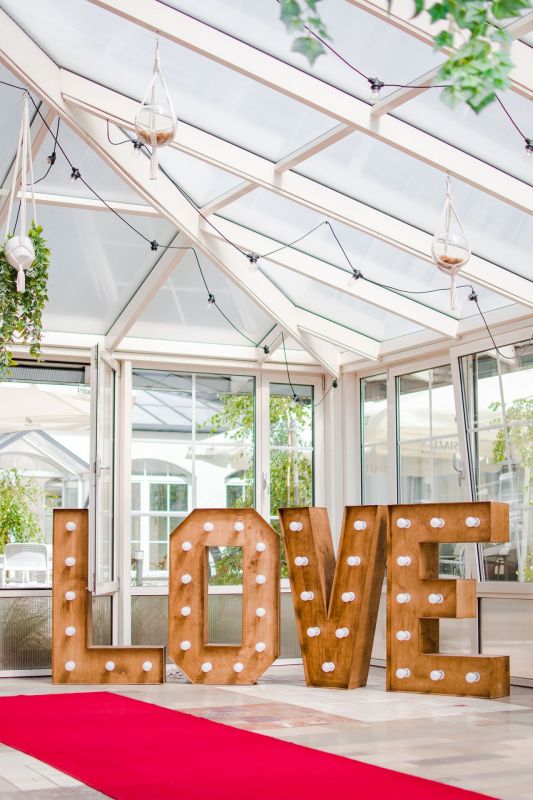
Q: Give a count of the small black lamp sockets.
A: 13